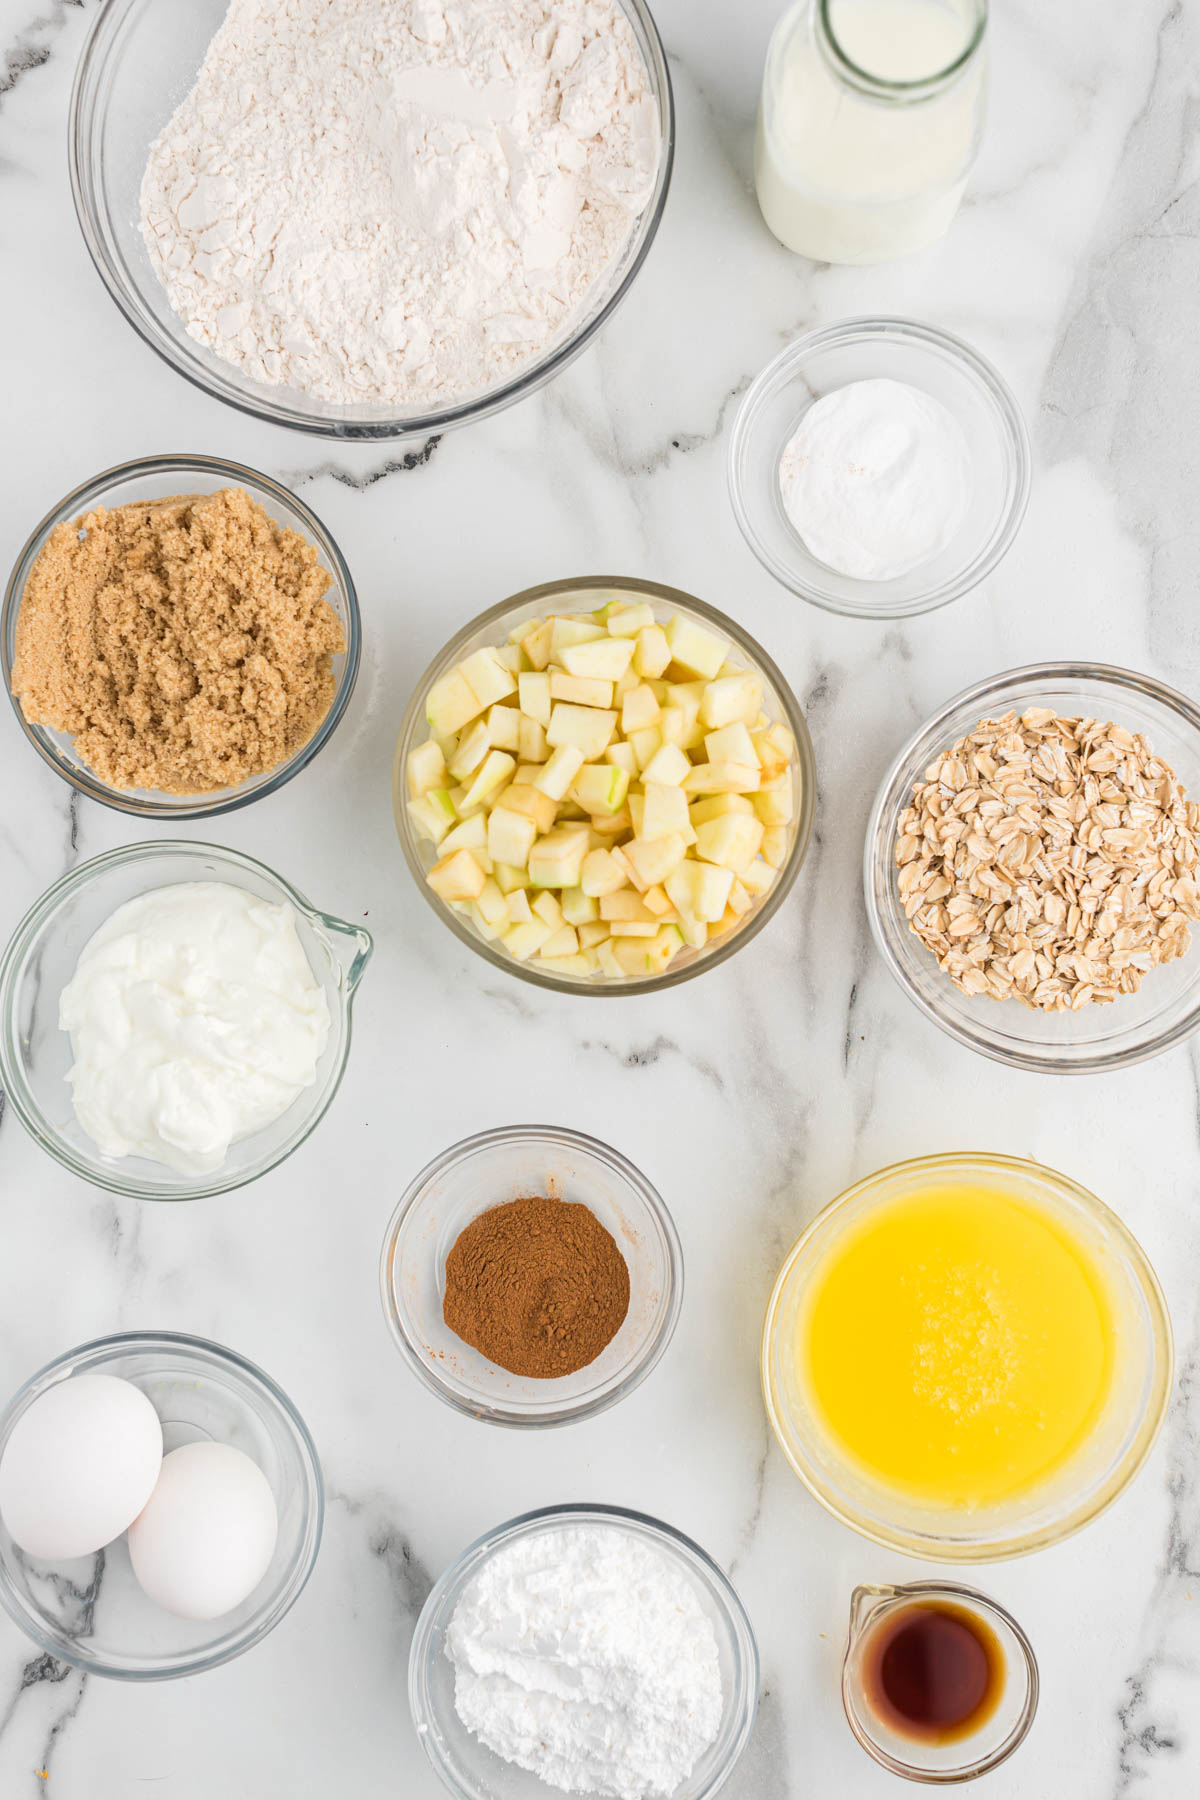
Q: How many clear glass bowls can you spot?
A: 11